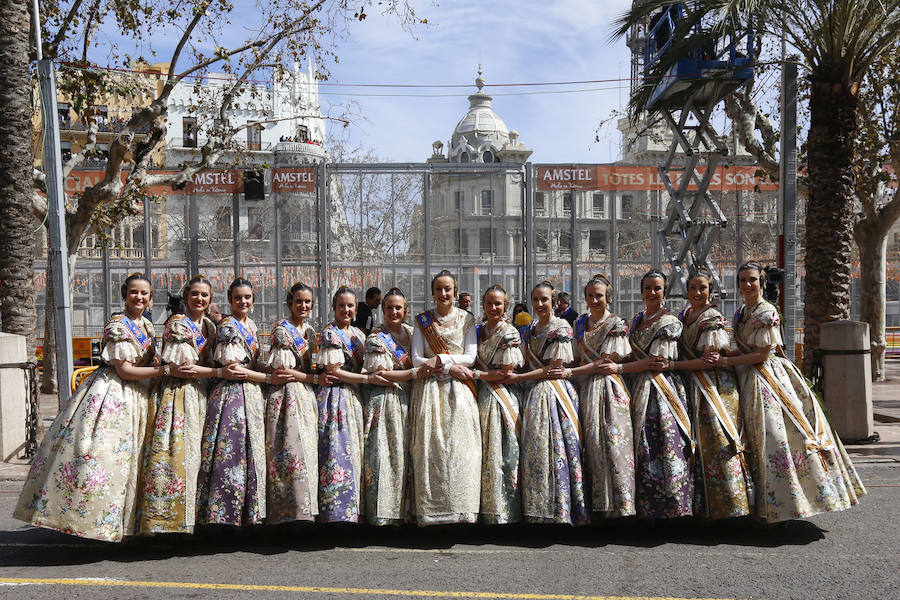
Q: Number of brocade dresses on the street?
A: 13